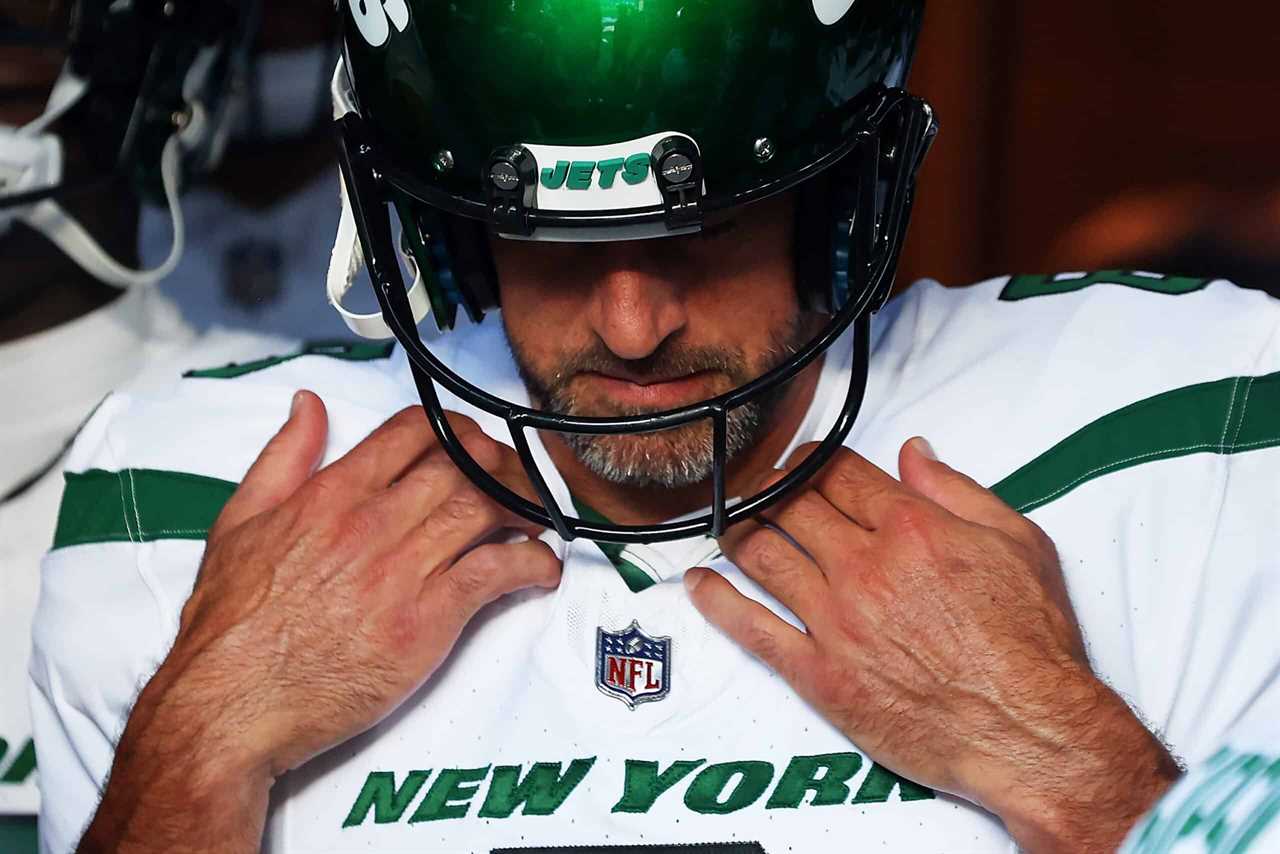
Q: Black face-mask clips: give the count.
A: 2